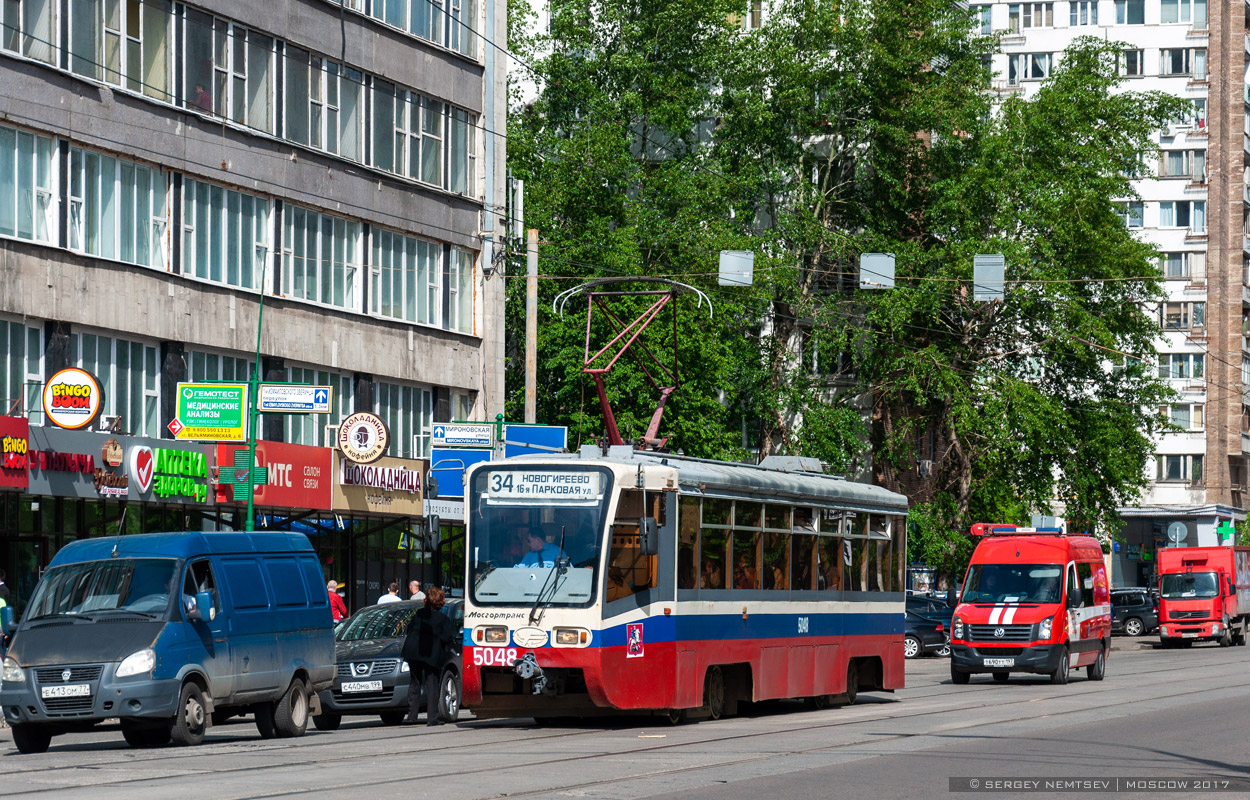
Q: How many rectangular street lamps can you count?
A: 3